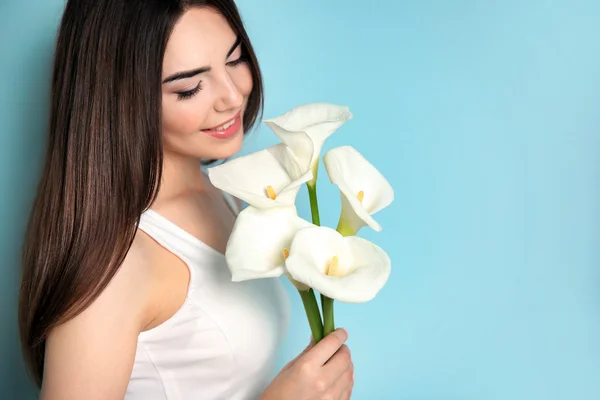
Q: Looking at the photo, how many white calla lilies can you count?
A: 5